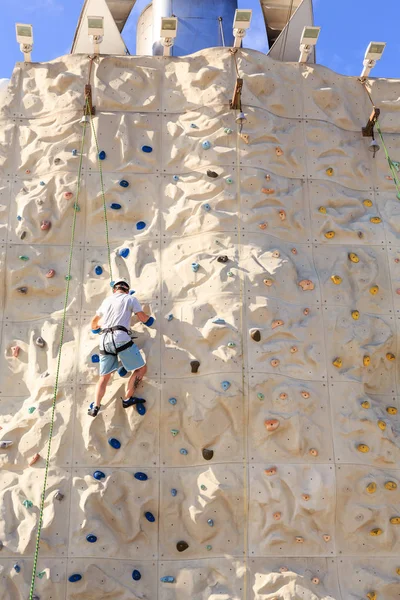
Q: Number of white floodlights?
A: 6